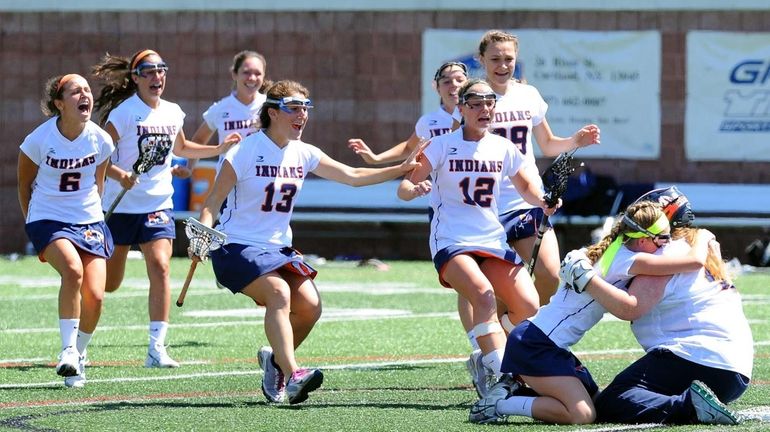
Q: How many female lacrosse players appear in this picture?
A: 9